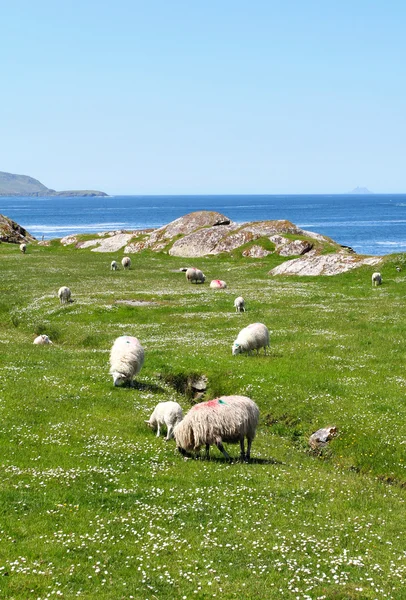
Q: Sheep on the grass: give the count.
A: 13